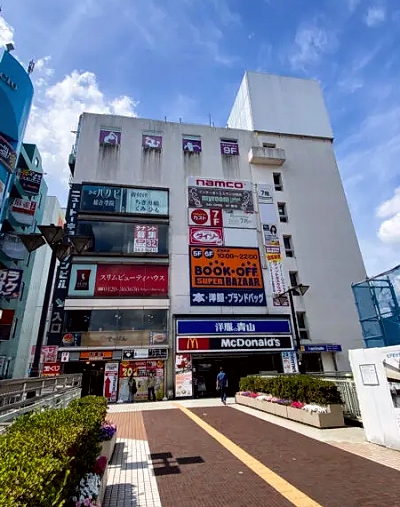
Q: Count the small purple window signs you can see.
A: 4